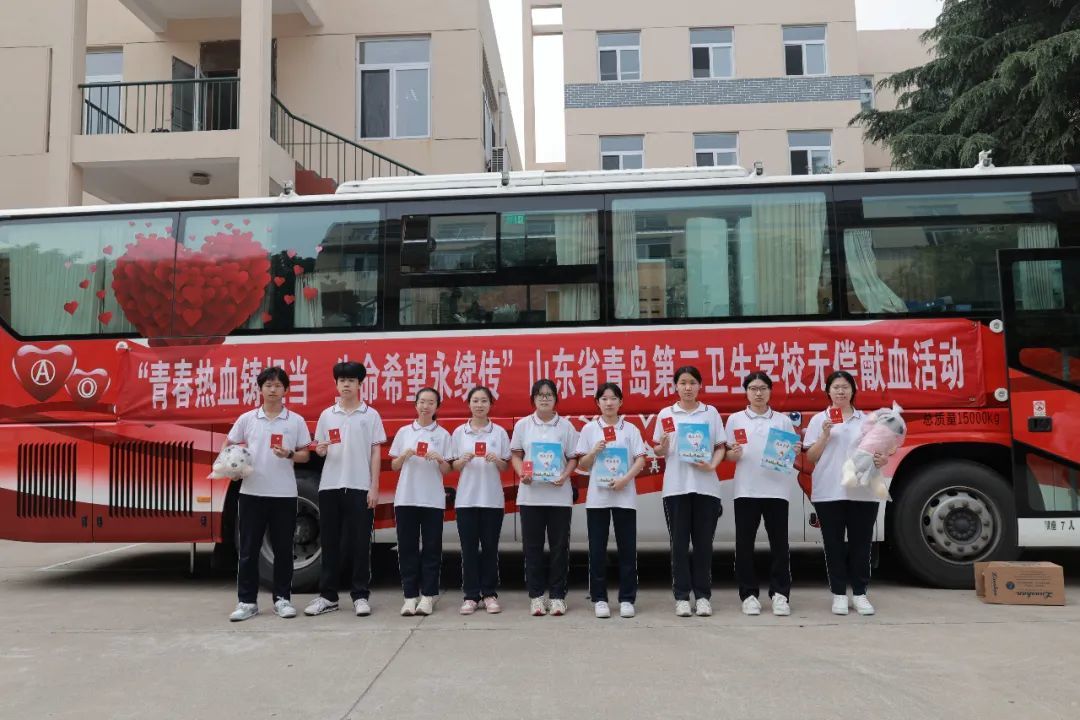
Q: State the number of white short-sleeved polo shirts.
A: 9